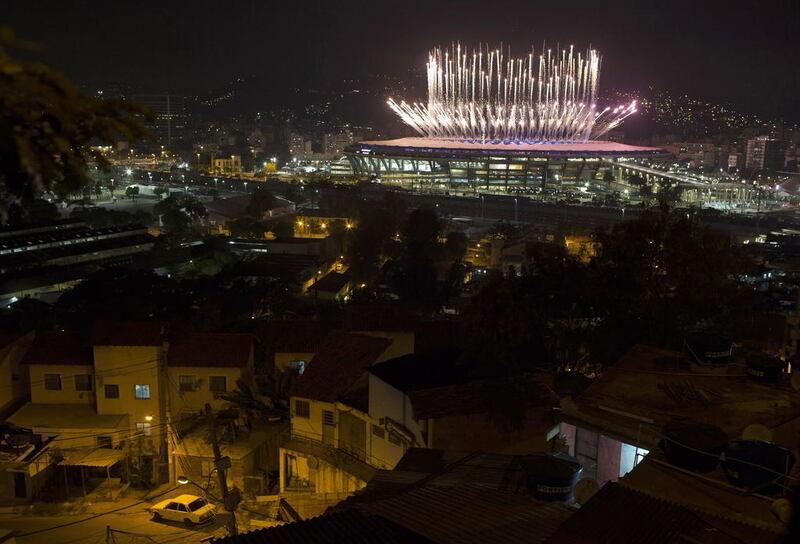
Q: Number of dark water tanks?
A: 5